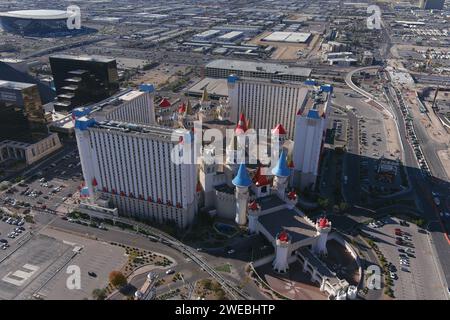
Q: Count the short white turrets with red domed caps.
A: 4